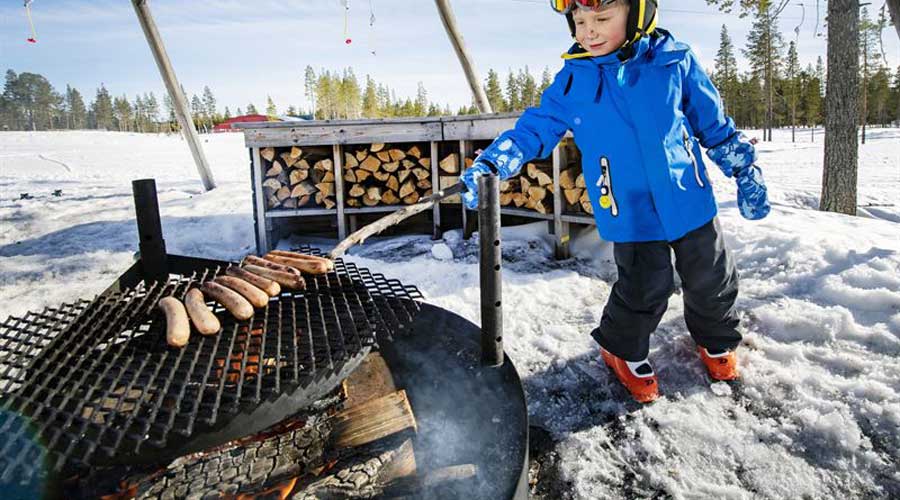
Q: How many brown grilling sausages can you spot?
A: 9